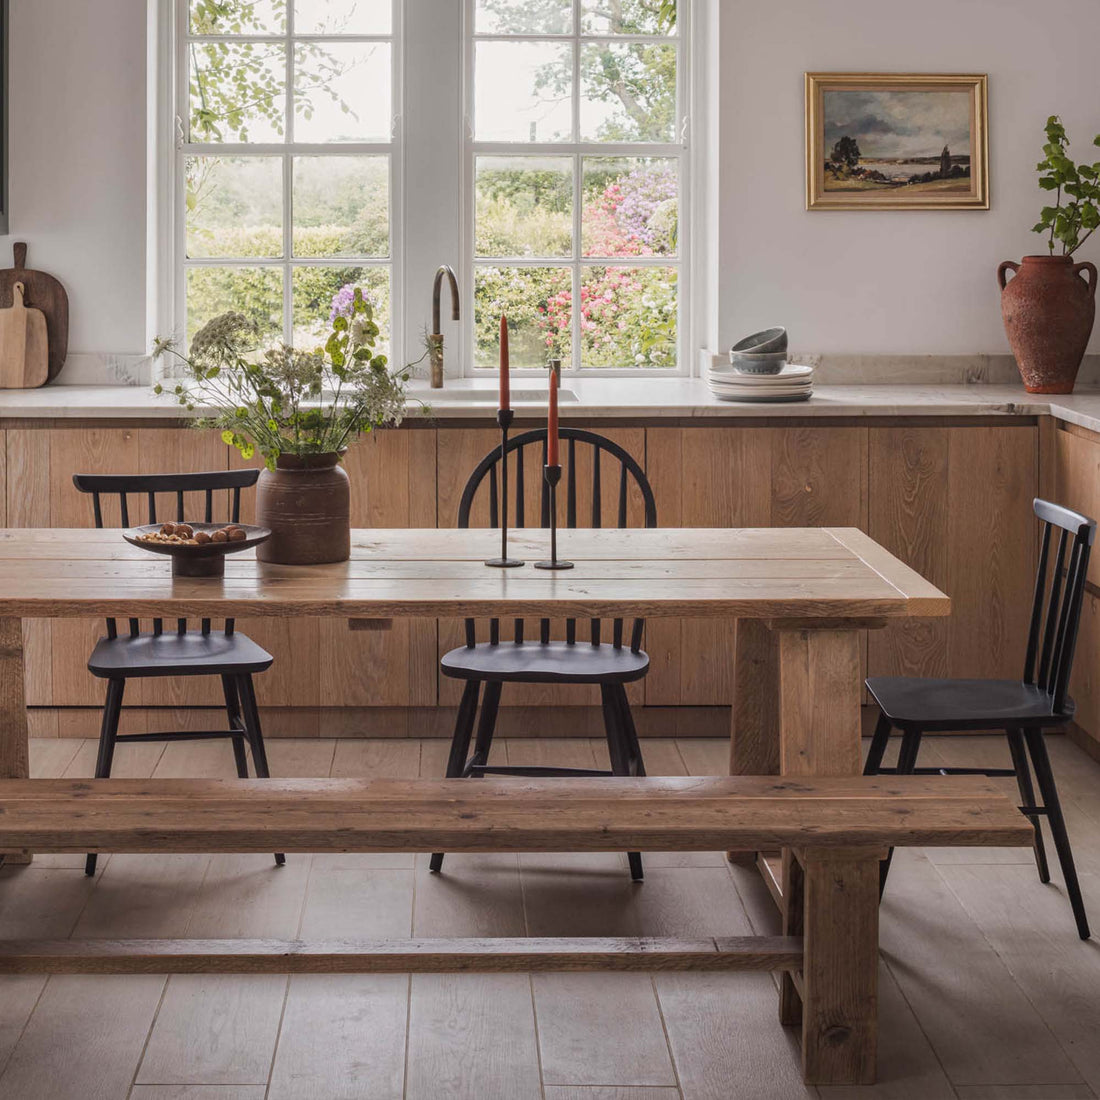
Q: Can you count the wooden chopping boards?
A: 2